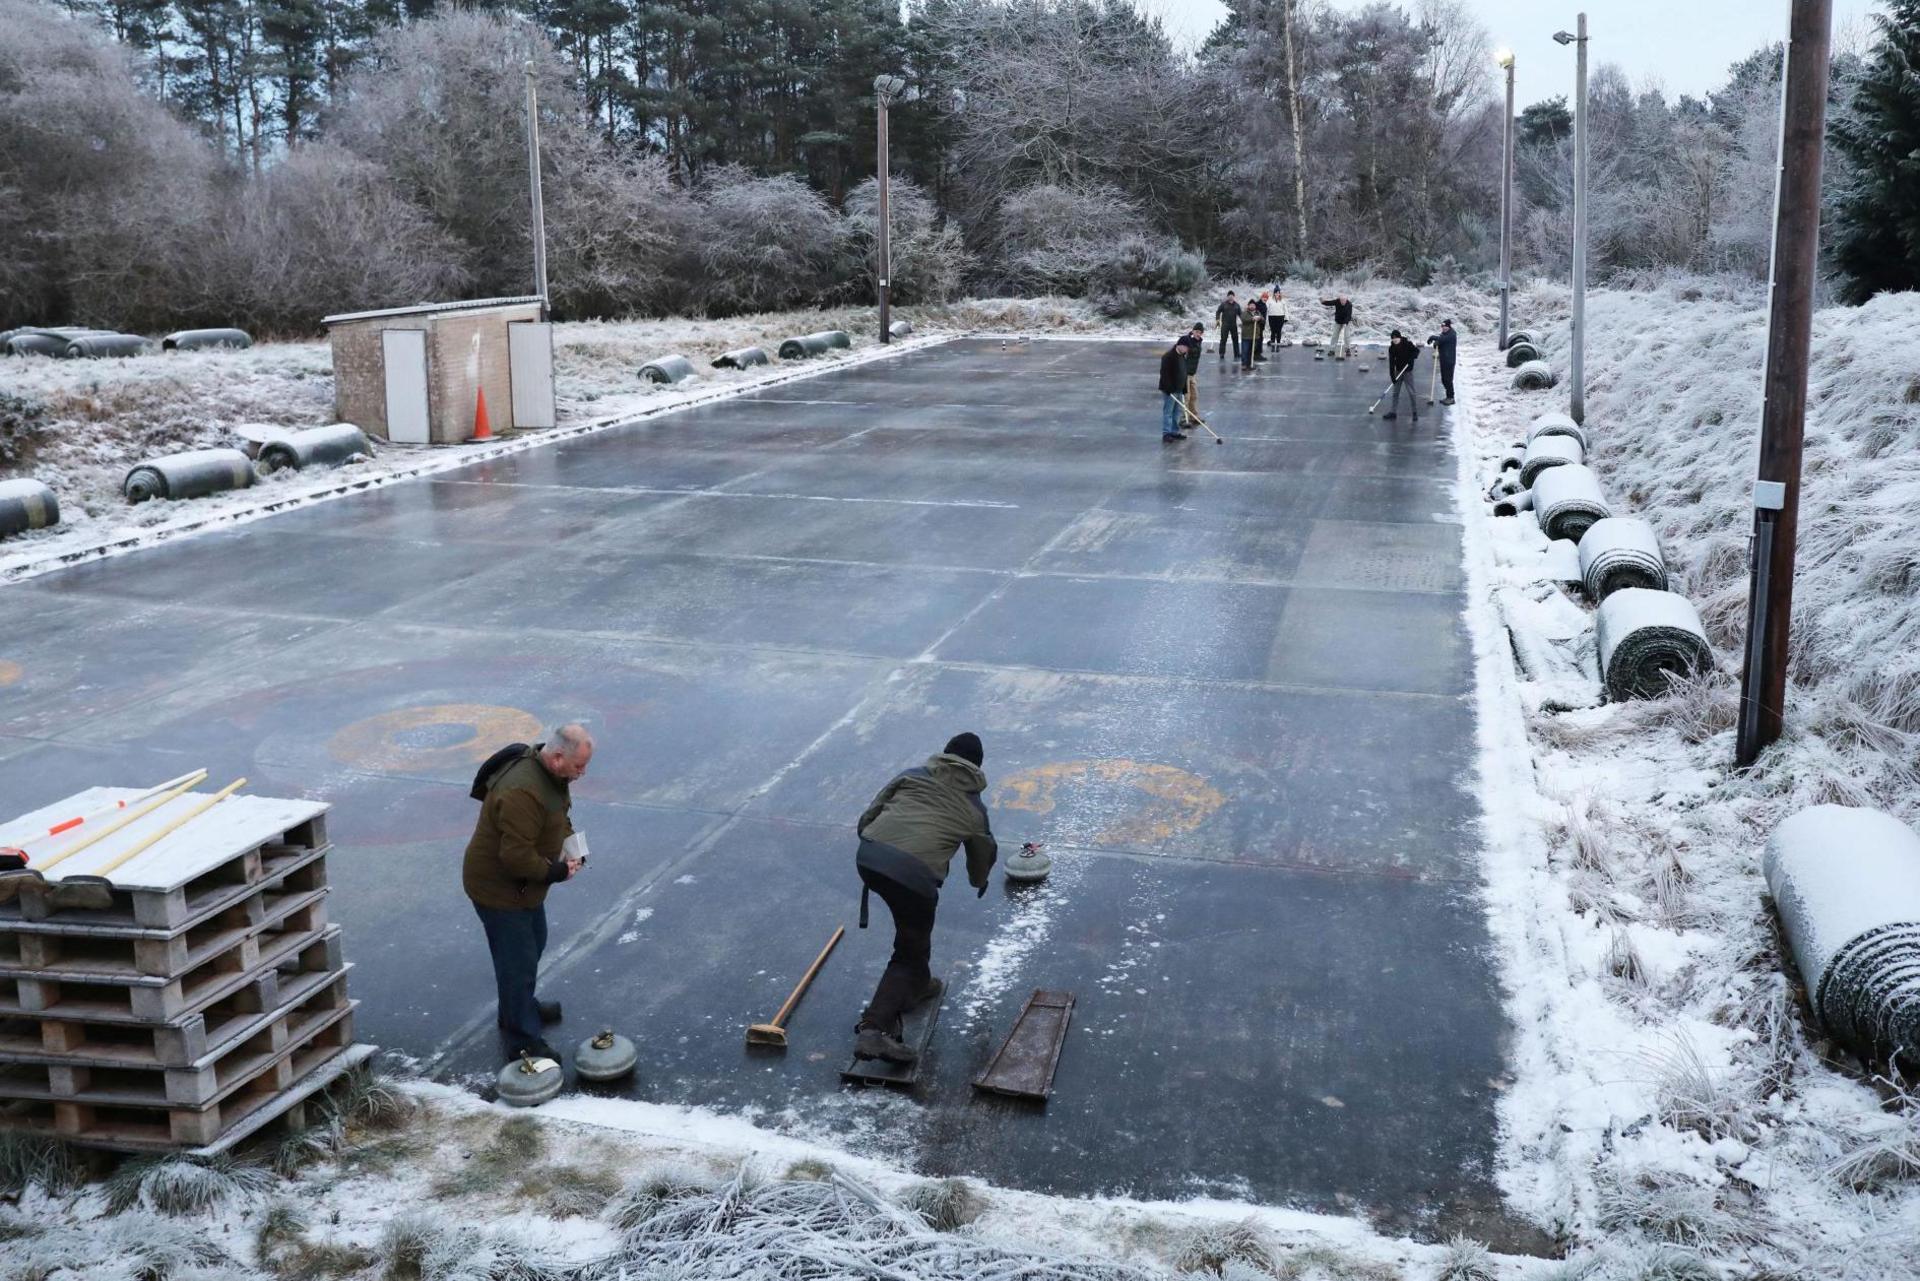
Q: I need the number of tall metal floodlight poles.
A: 5